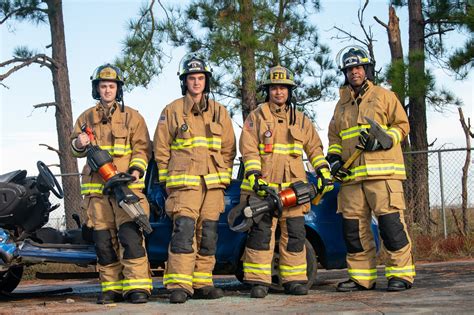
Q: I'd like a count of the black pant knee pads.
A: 8